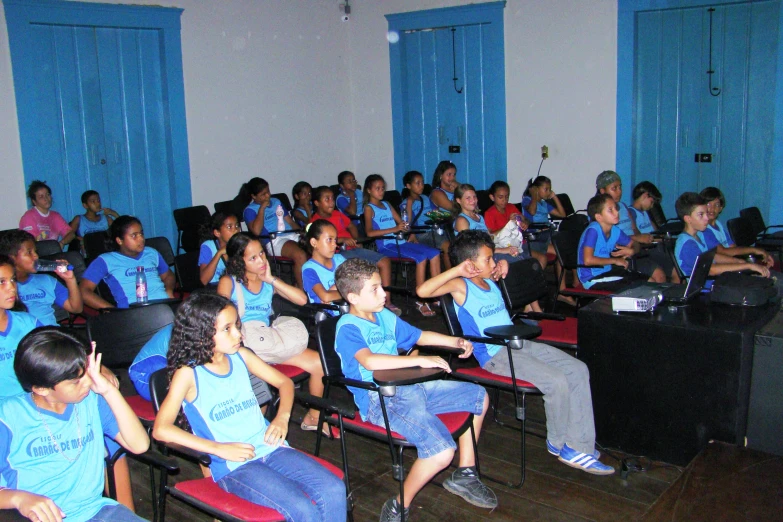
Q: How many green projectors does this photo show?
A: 0